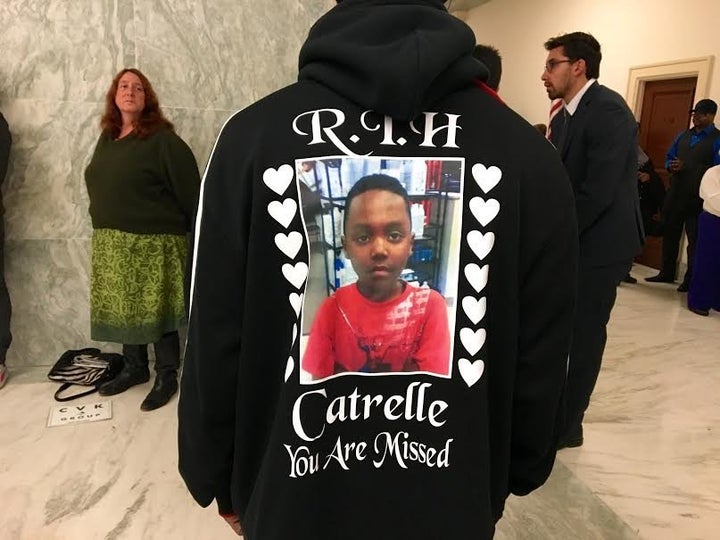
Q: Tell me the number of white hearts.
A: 14